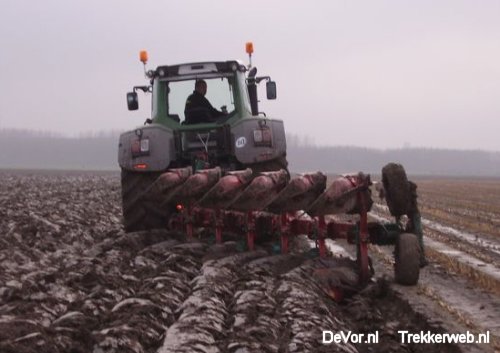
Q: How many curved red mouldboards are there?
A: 6